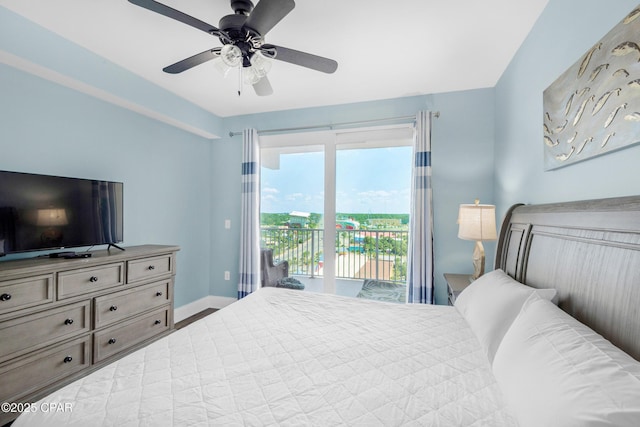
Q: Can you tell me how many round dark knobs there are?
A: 9